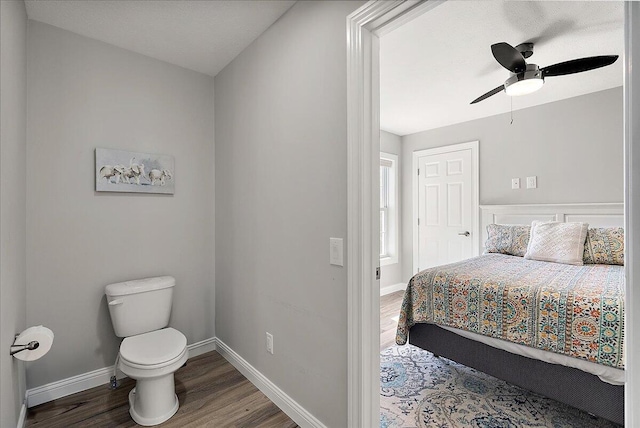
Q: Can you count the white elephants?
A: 3